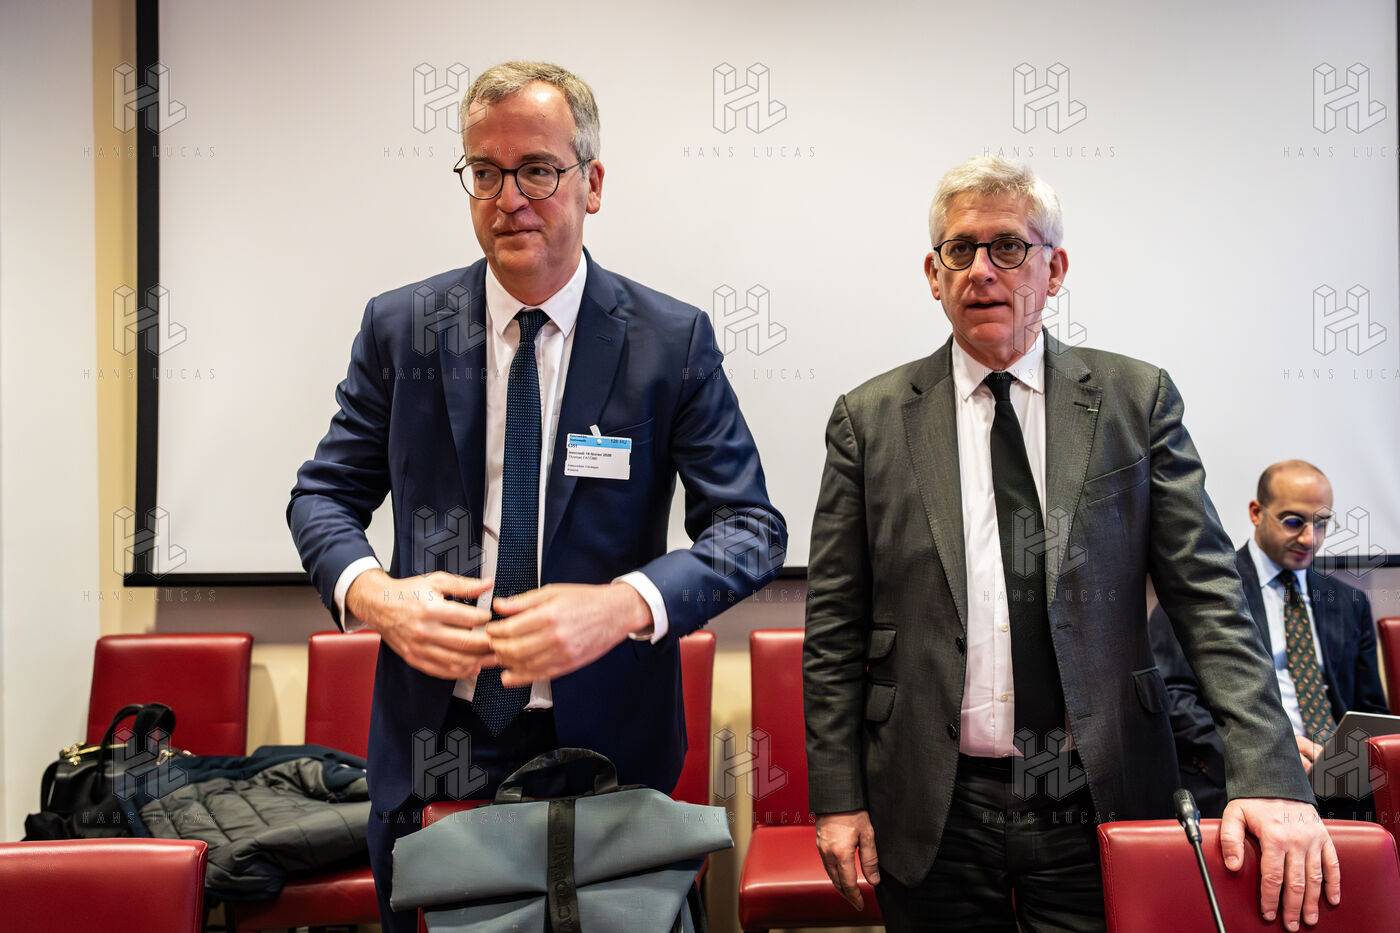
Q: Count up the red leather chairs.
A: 9